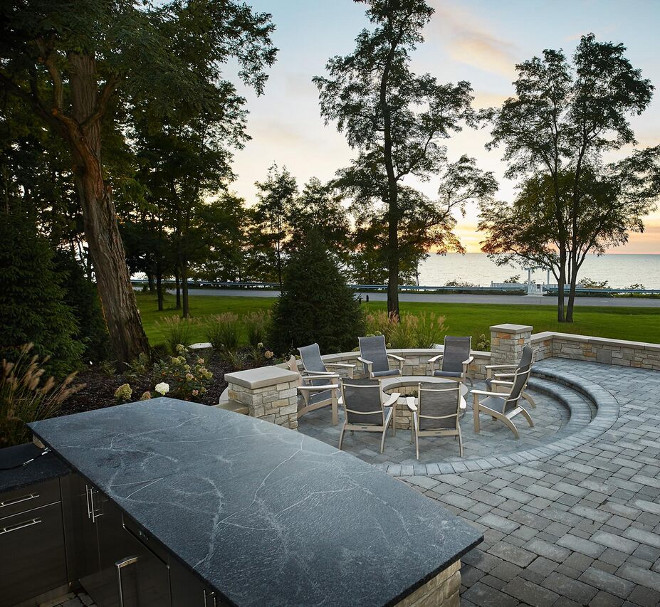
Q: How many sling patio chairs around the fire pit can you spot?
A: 8